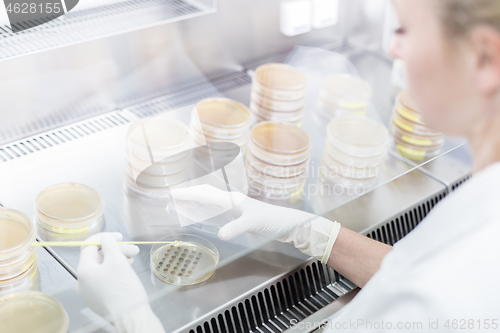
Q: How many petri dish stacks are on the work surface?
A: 10